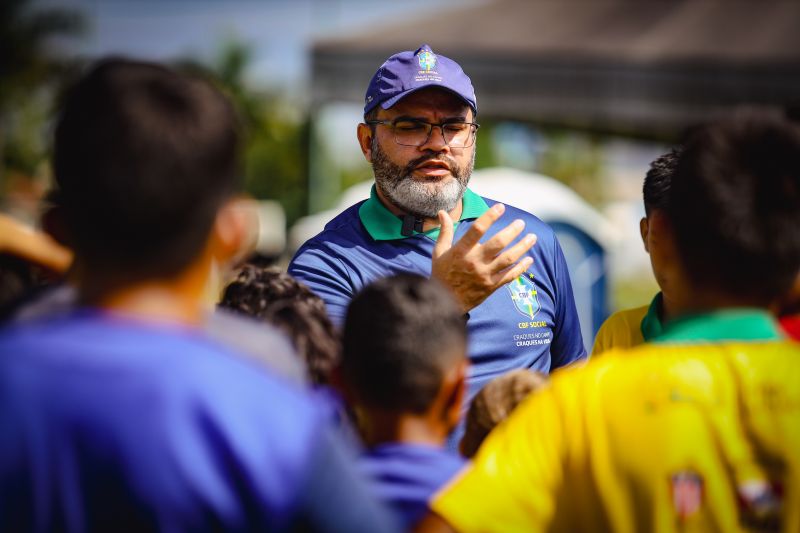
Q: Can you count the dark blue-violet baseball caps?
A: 1